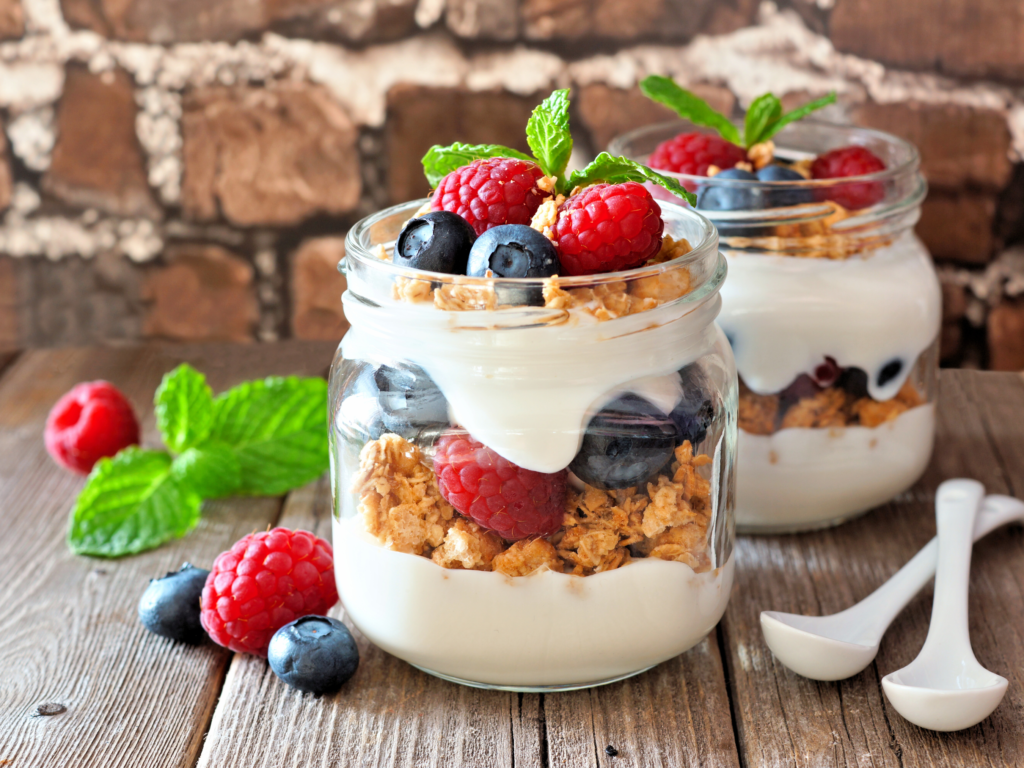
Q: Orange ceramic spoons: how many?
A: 0